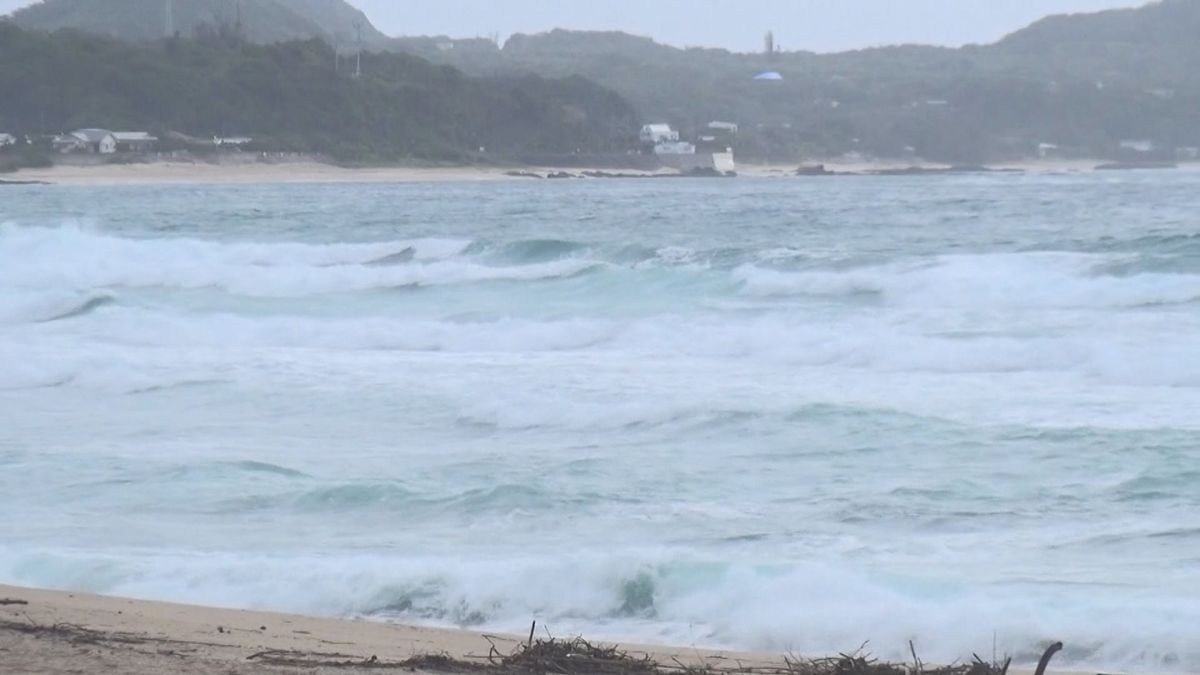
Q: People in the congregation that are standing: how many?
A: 0